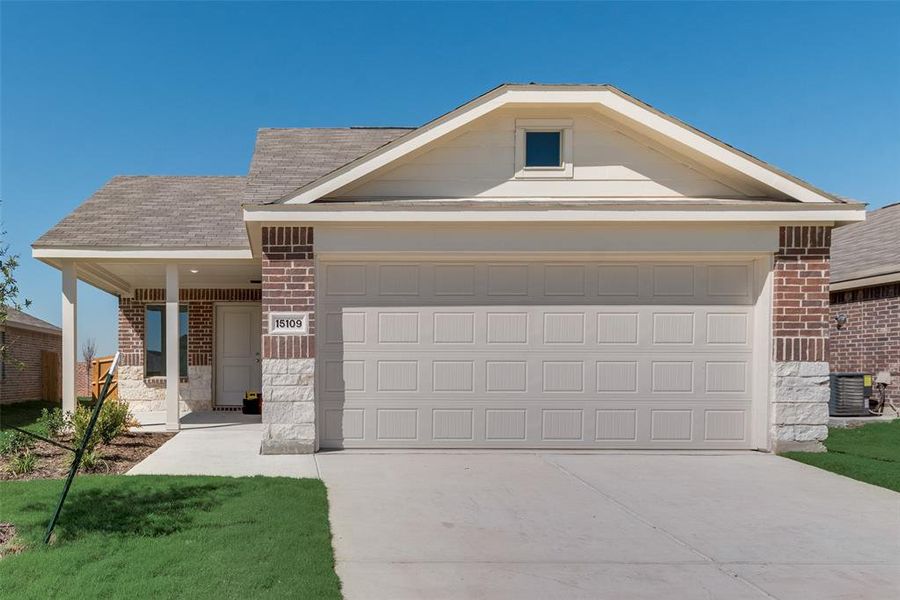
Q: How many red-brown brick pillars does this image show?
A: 2